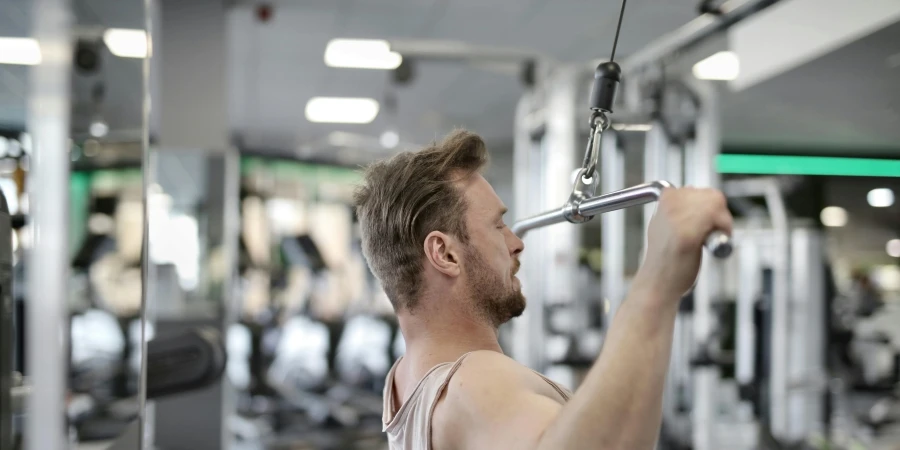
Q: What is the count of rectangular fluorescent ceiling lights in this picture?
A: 5